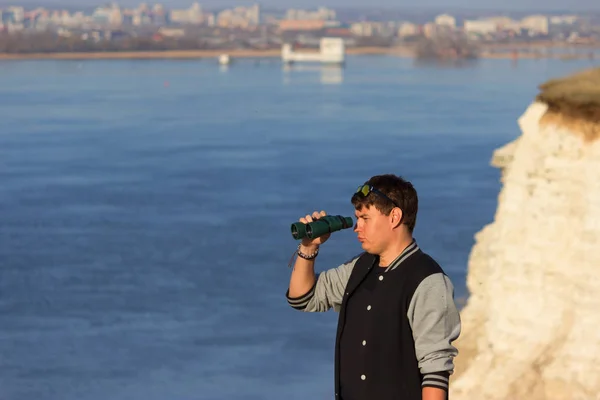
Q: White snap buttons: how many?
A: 4